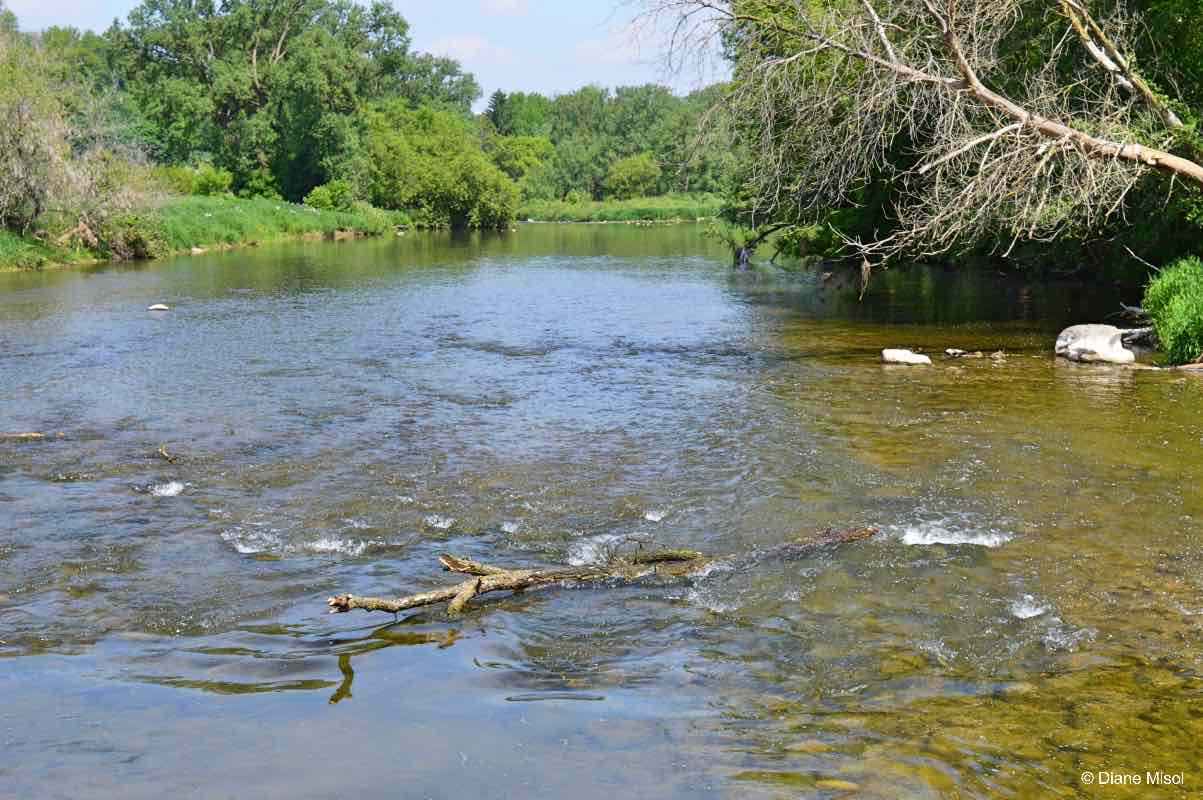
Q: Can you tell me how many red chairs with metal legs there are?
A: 0